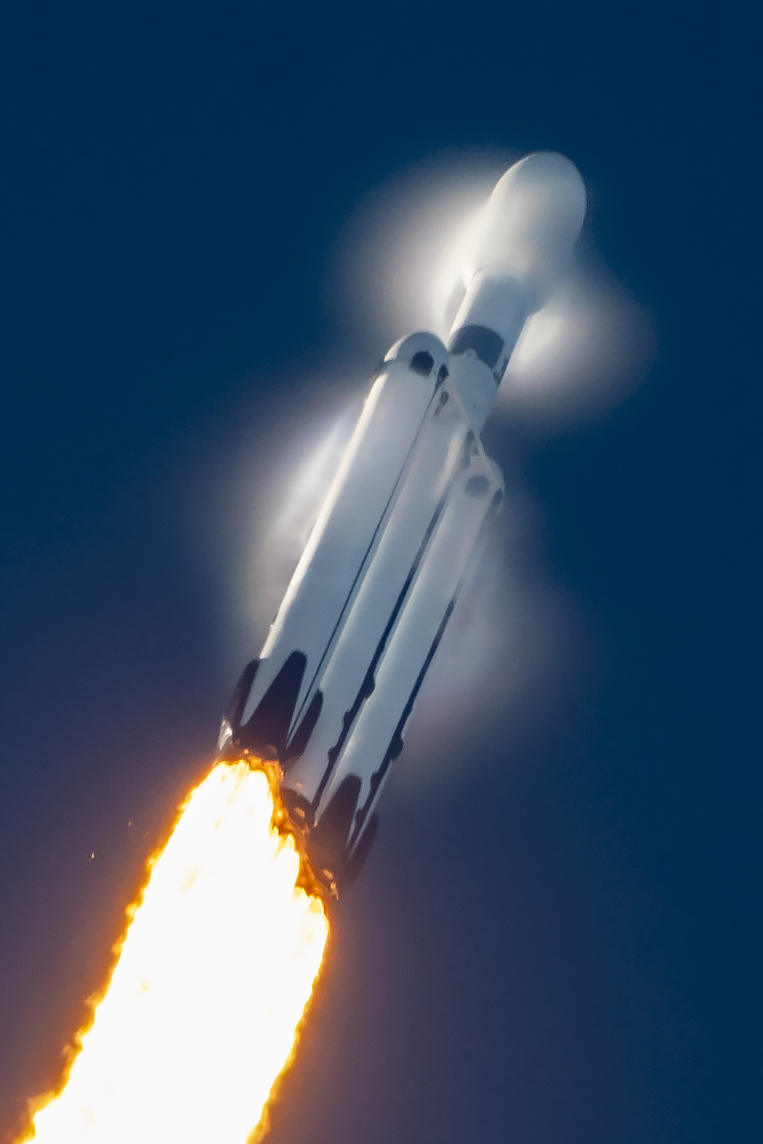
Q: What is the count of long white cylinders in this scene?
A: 3